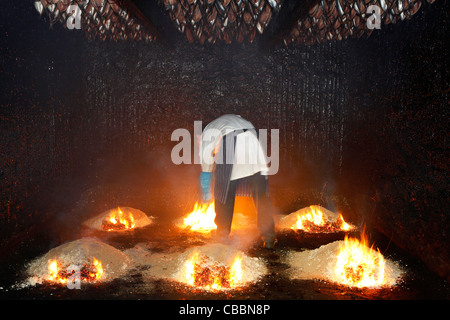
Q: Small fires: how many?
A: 6